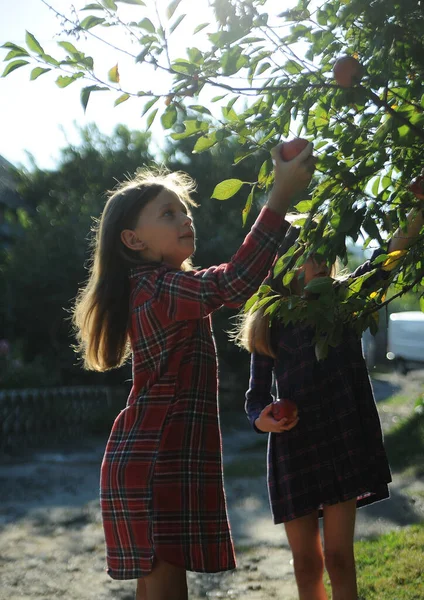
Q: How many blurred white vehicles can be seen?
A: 1